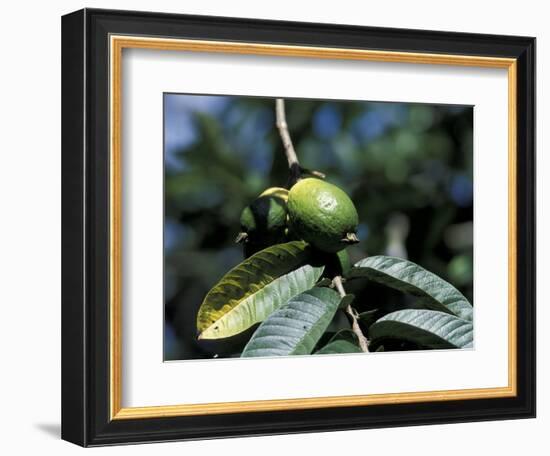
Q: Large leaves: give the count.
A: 4